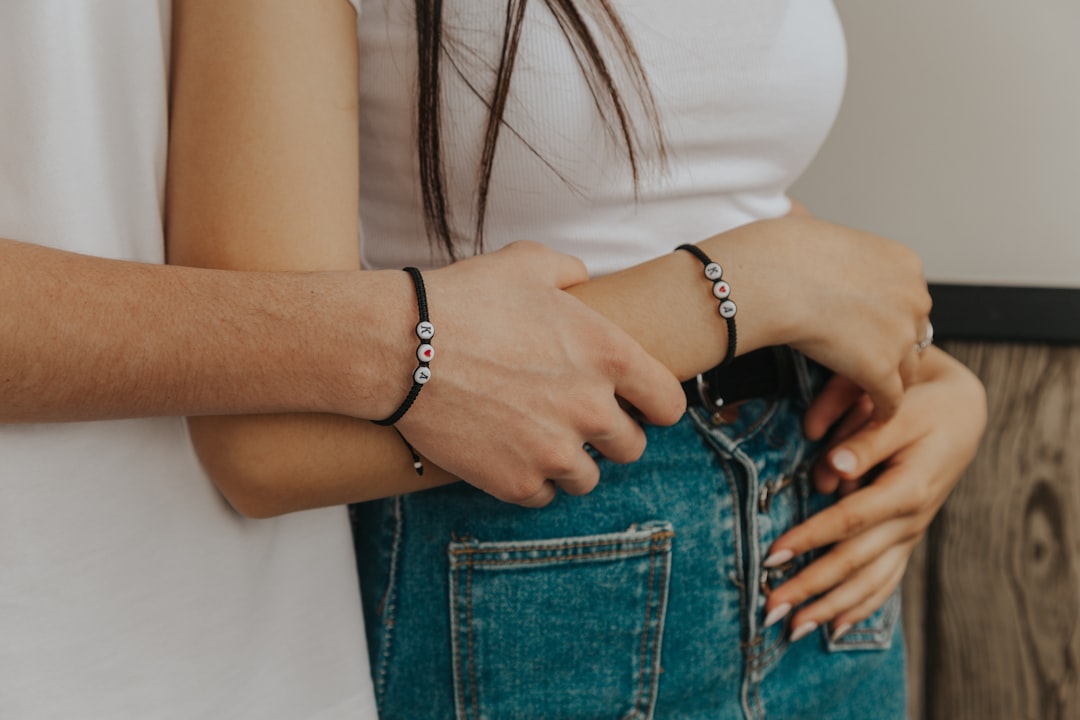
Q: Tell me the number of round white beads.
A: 6